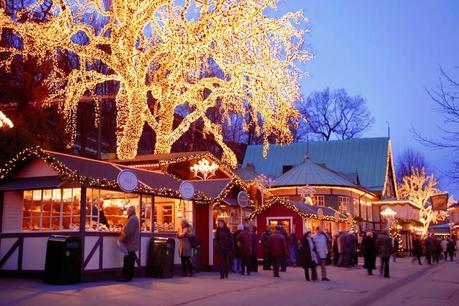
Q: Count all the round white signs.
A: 3